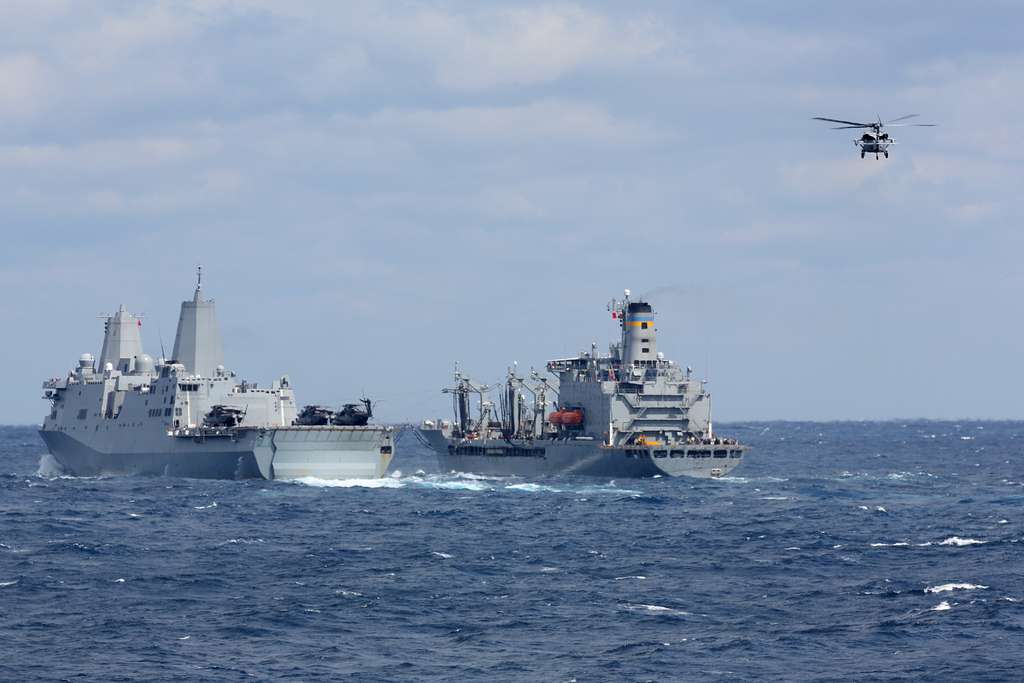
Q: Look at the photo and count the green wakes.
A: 0